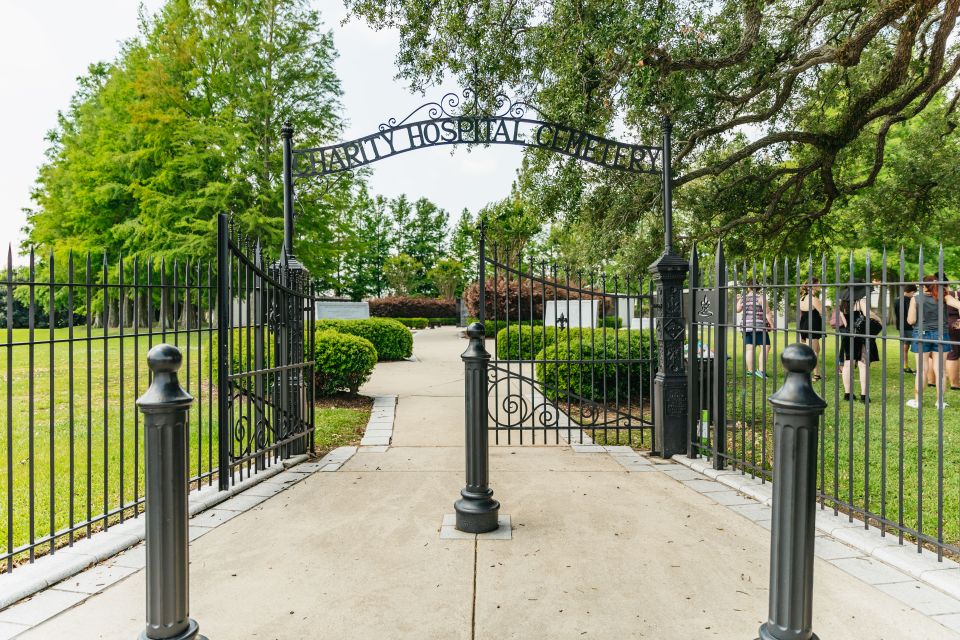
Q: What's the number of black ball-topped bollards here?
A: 3